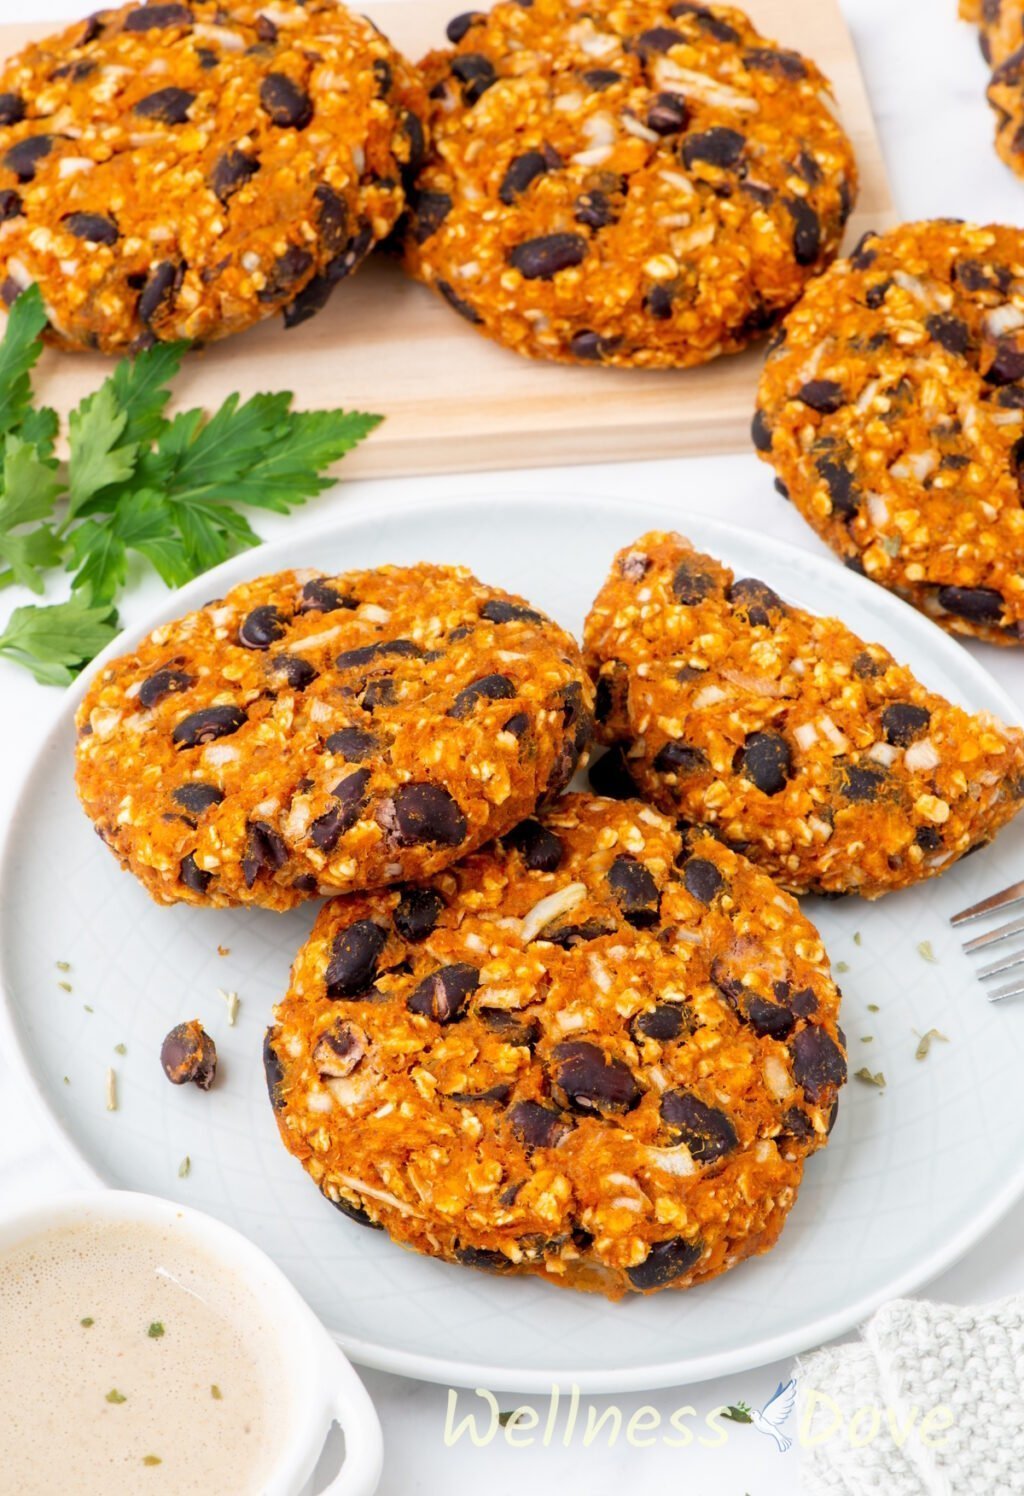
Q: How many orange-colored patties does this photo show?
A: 7